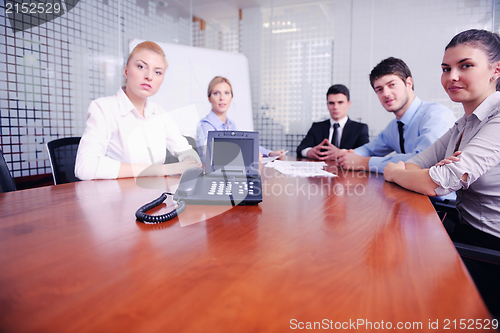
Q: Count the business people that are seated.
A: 5